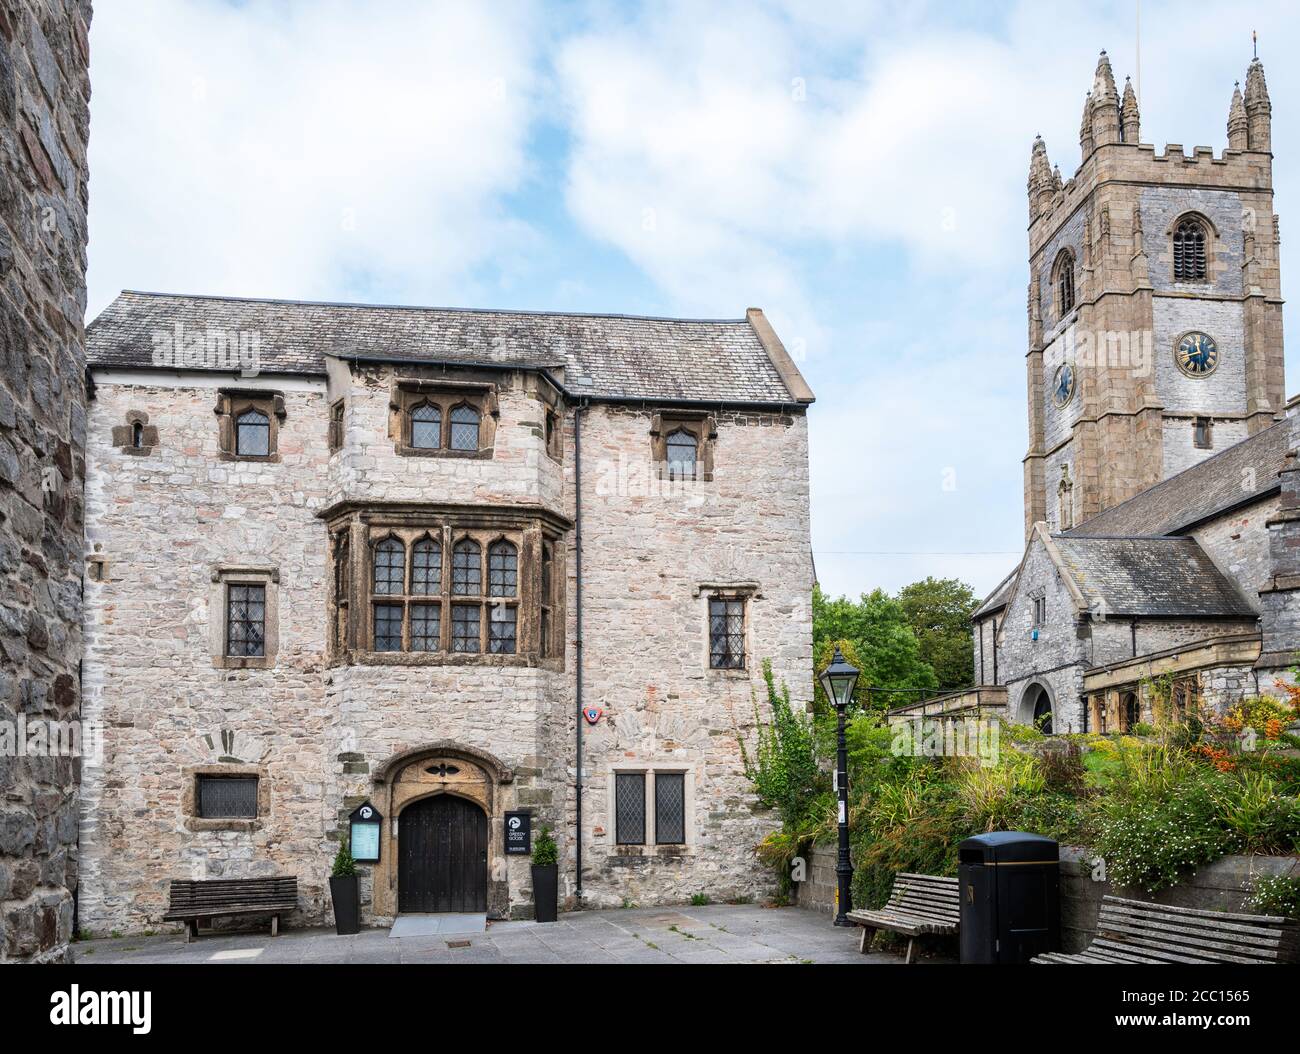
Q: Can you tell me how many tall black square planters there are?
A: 2